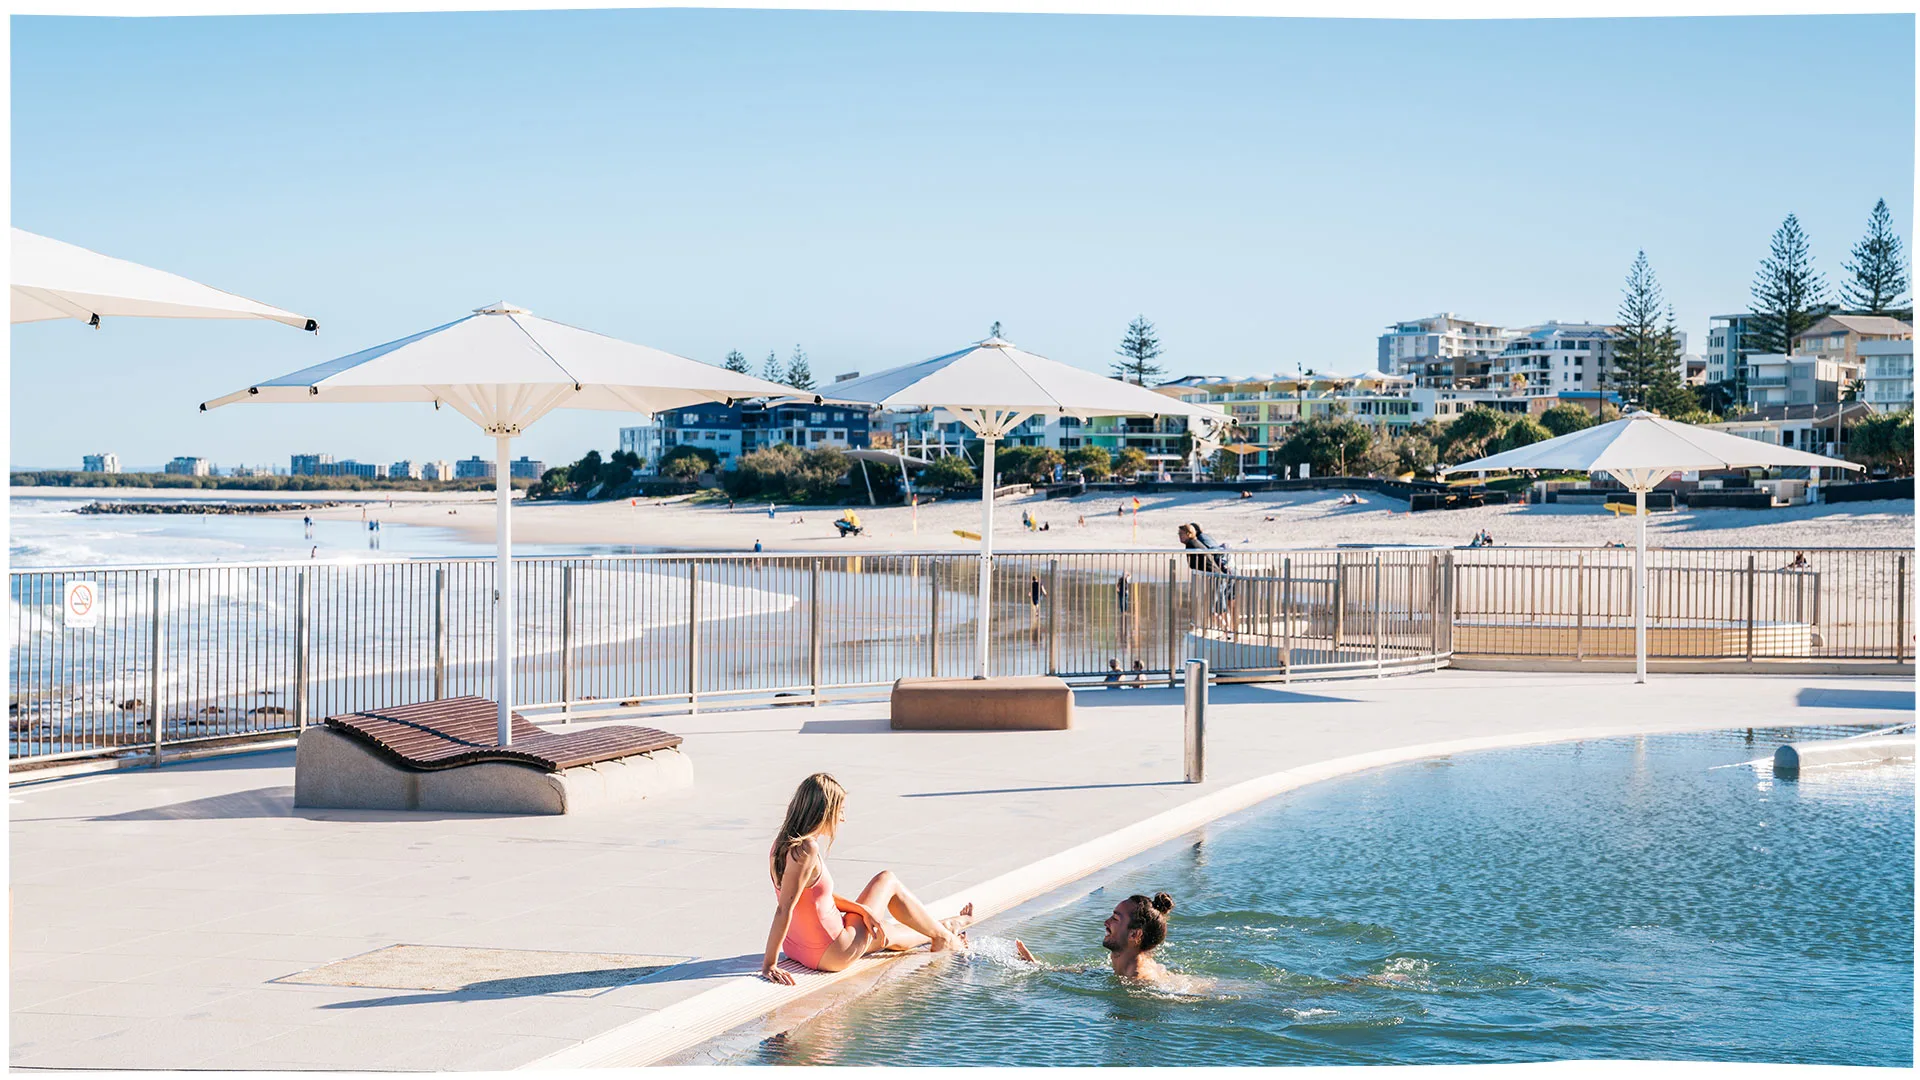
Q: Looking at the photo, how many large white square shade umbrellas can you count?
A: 4